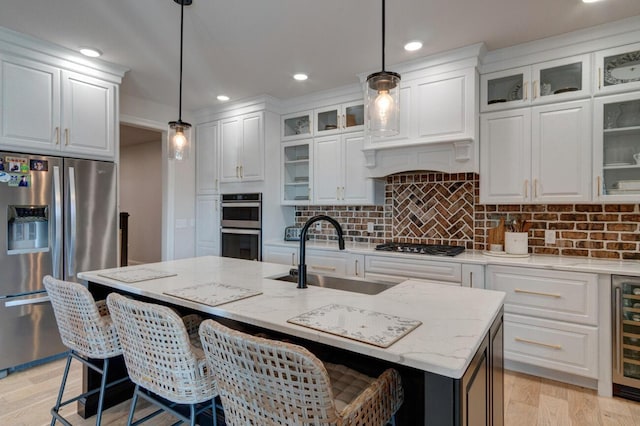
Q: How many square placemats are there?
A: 3